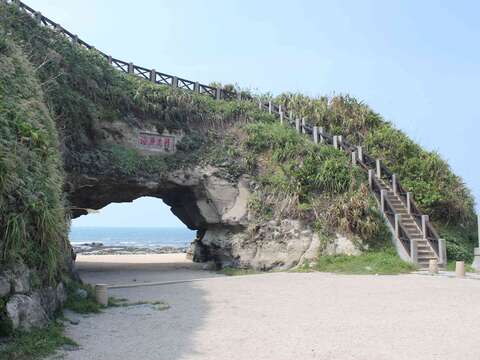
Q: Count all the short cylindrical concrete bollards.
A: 3